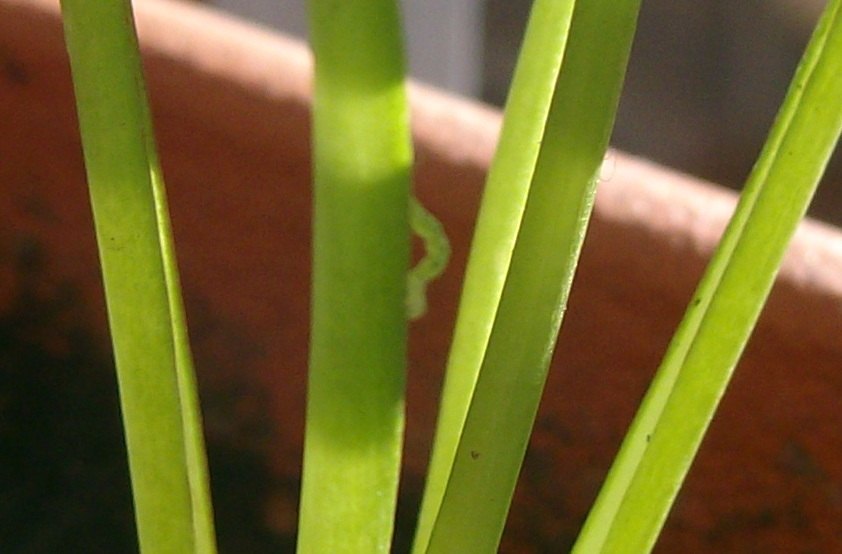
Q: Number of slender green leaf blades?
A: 4